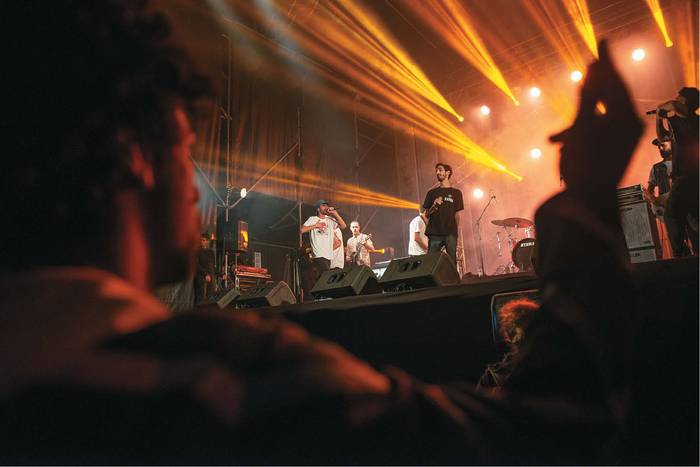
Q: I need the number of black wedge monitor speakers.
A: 4